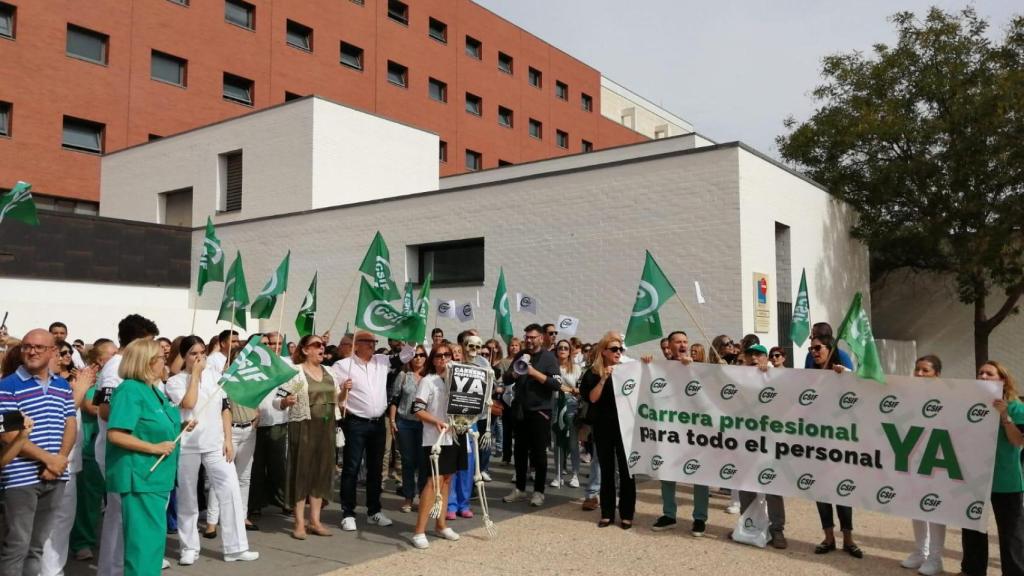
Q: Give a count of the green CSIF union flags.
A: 14